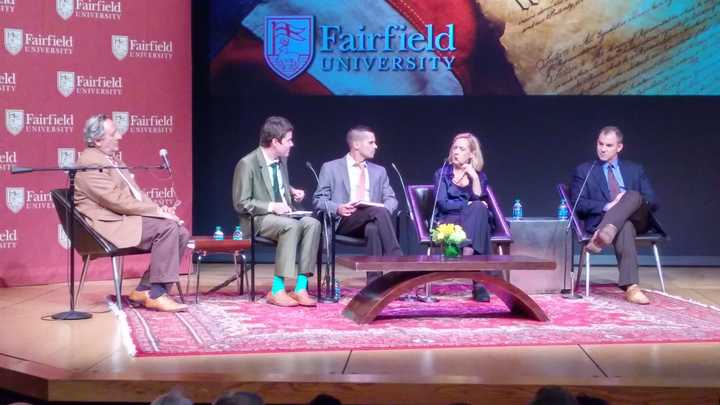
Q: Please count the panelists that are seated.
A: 5